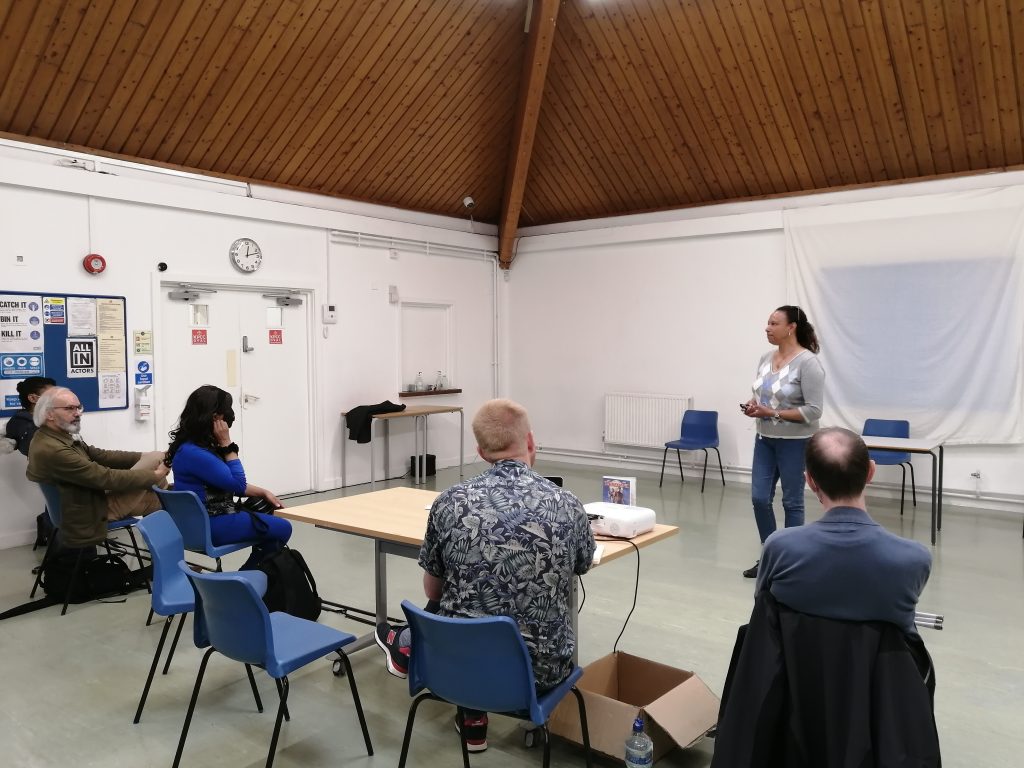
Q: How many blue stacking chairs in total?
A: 7